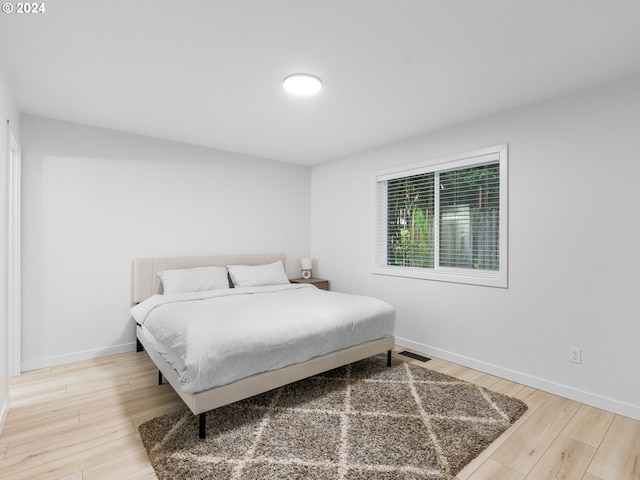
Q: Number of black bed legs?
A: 4